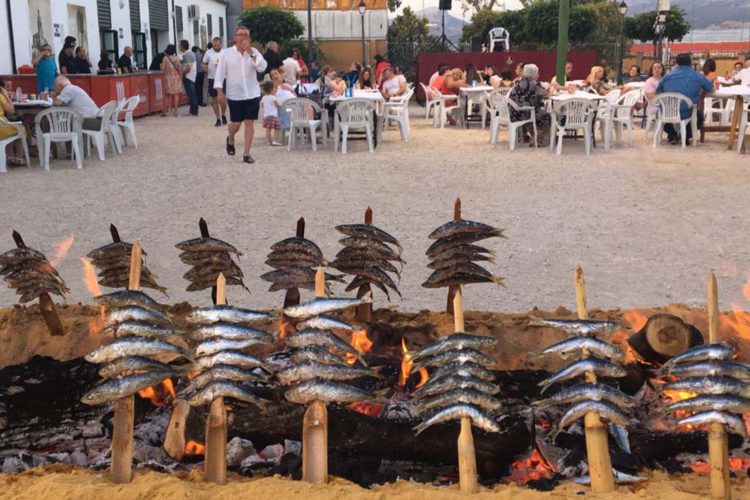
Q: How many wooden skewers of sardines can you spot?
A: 12